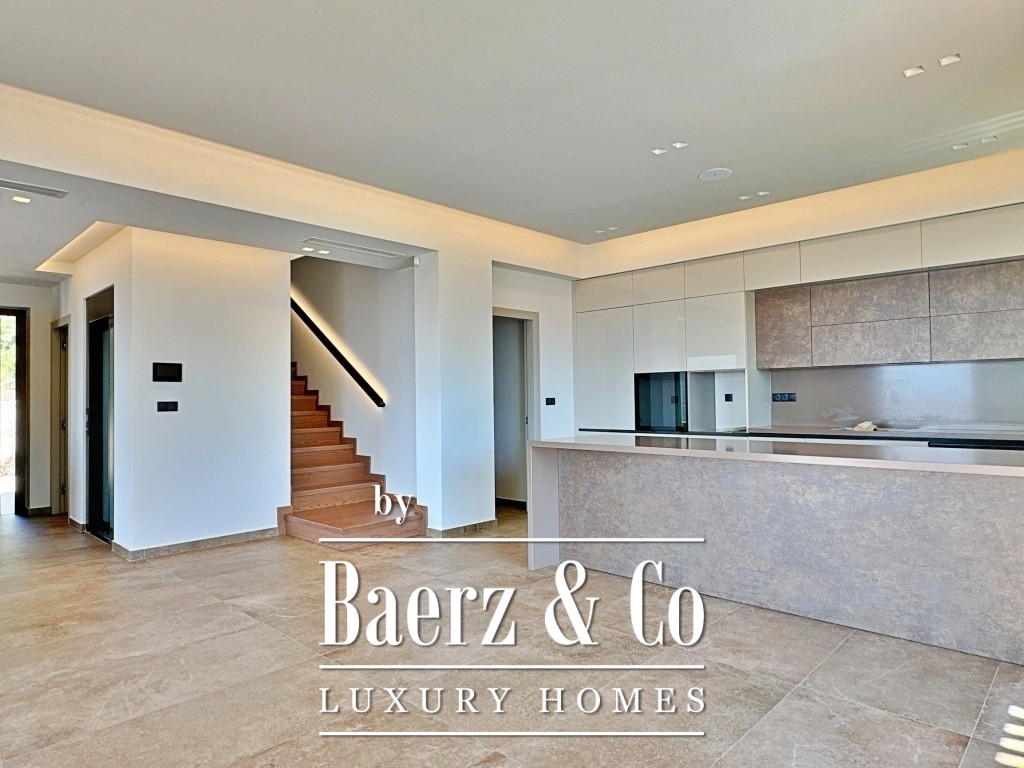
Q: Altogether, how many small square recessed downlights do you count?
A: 13